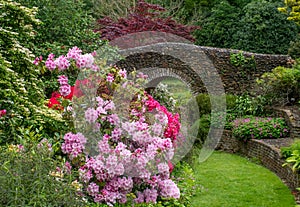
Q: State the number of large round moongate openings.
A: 1